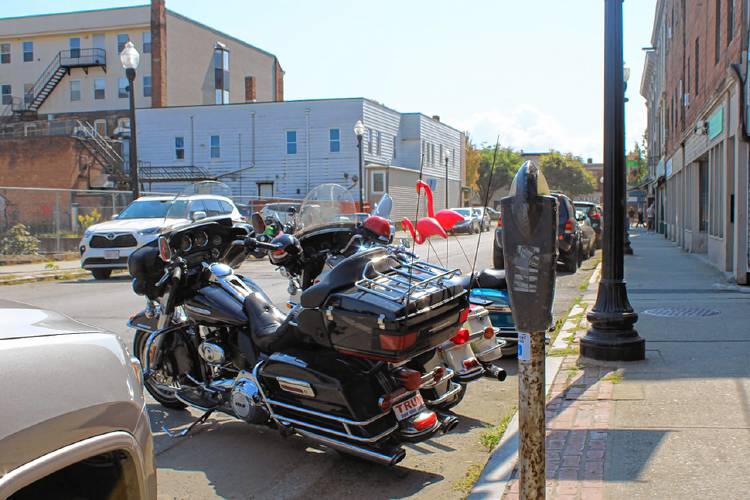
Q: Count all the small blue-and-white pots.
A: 0